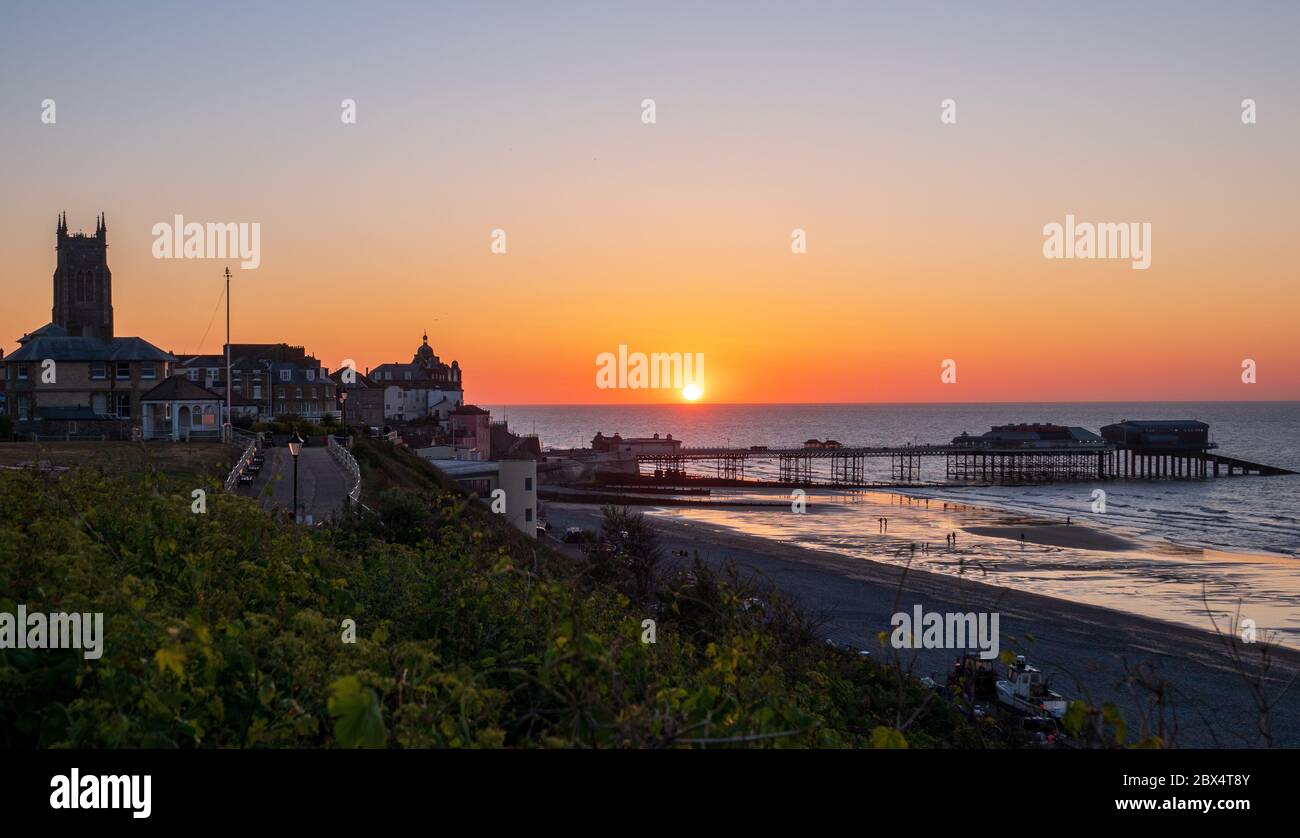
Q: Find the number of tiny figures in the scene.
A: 8